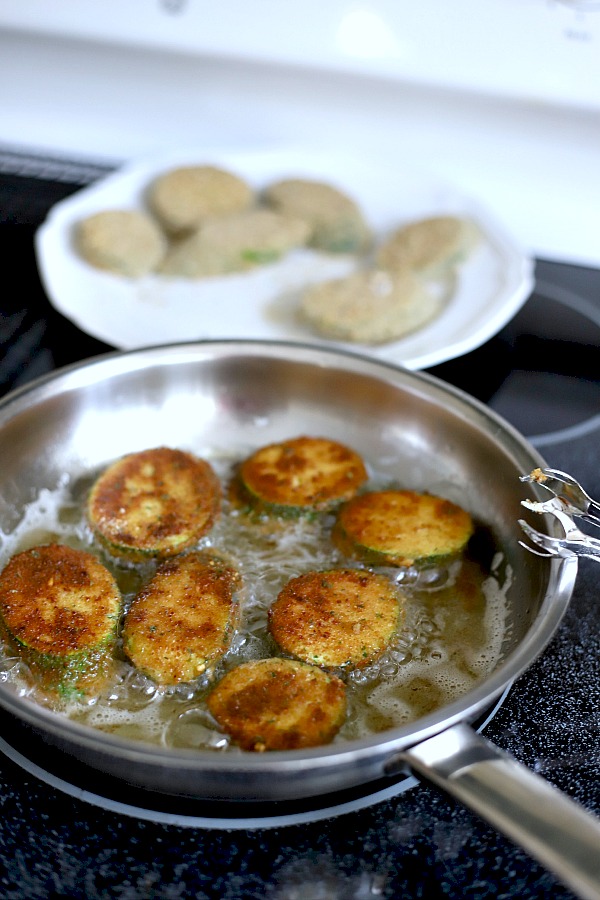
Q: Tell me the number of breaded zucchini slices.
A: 13